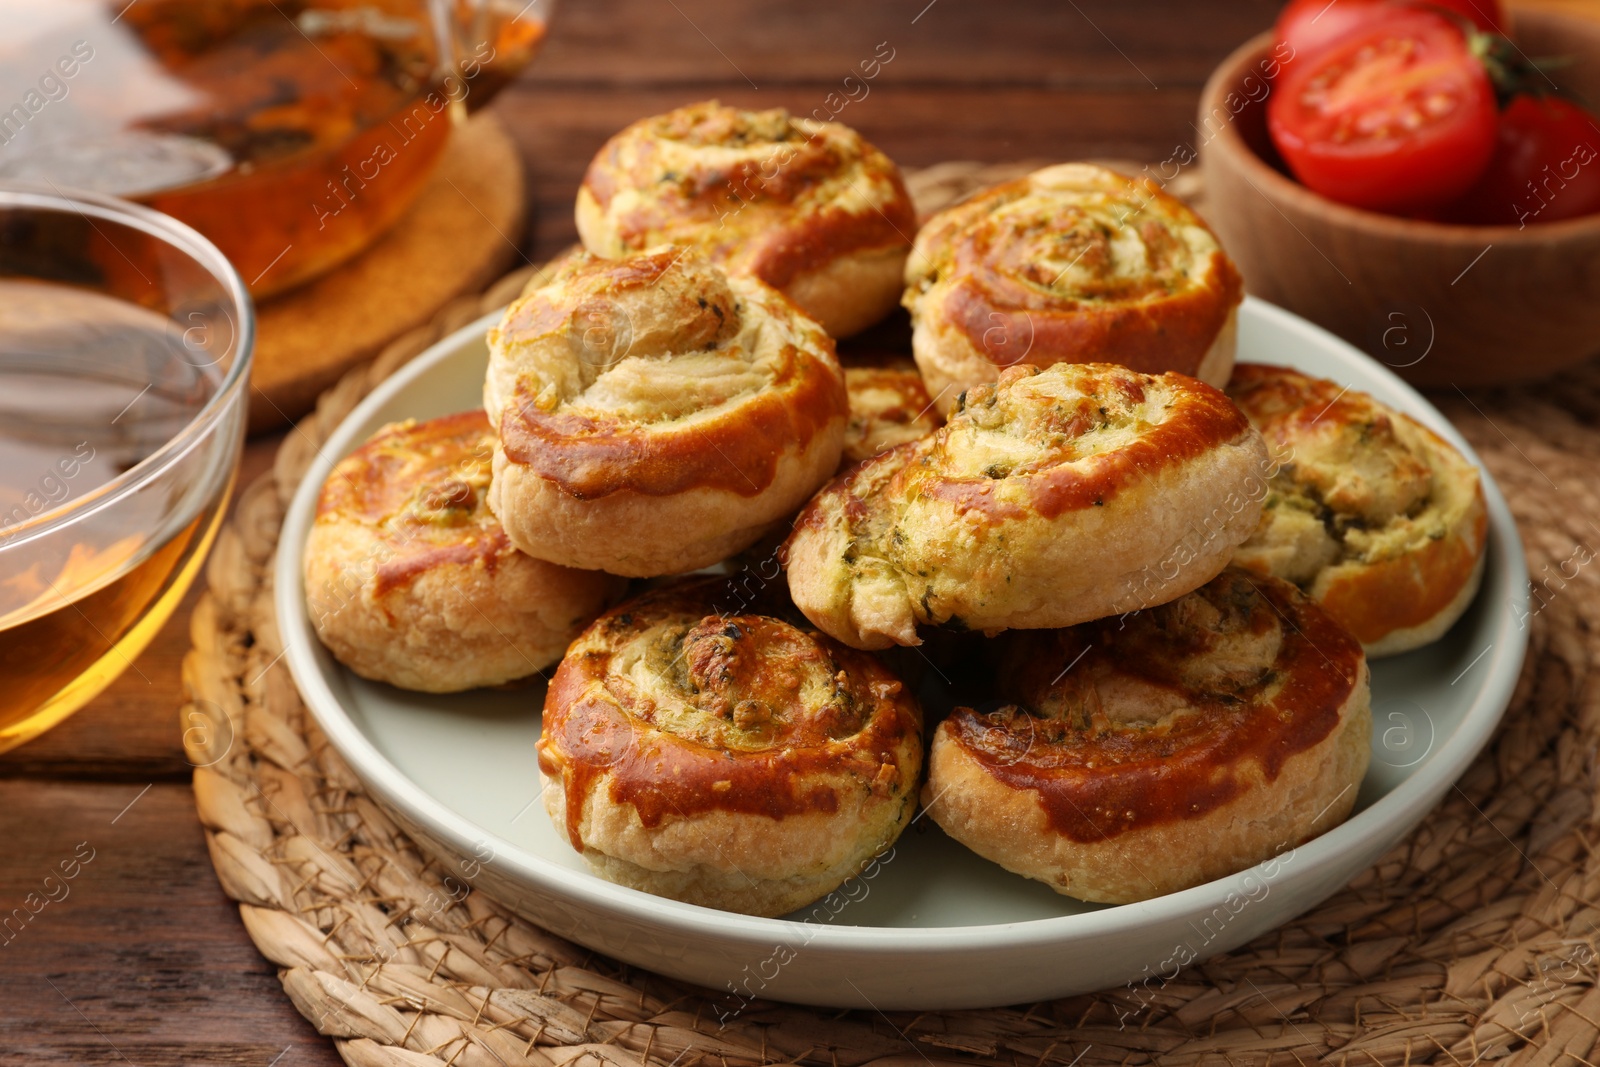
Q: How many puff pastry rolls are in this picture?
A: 9